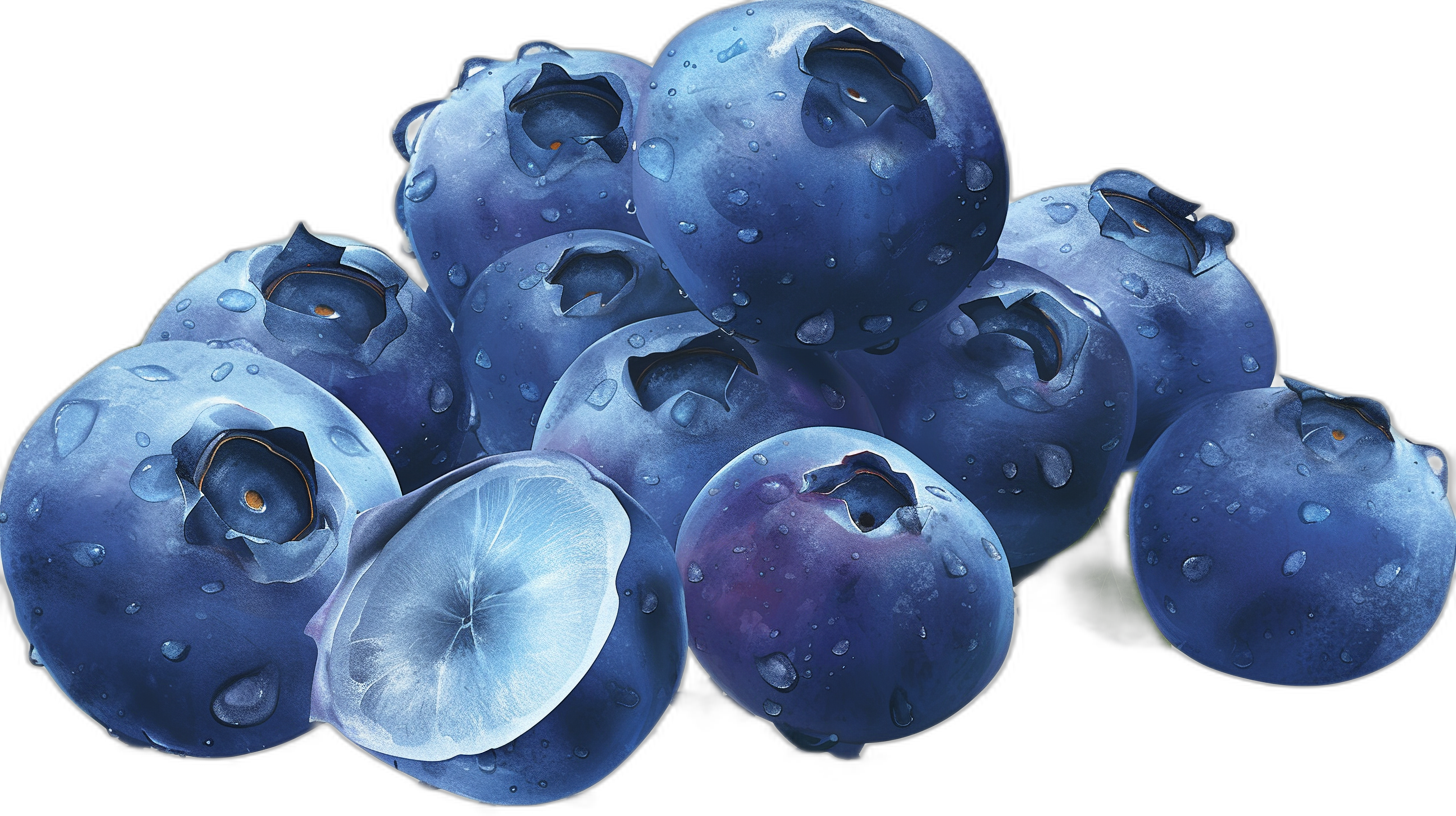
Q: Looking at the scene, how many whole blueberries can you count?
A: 10